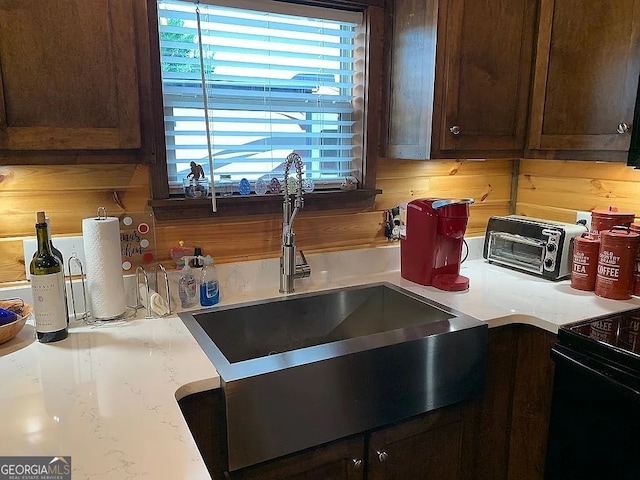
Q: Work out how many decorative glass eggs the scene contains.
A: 5